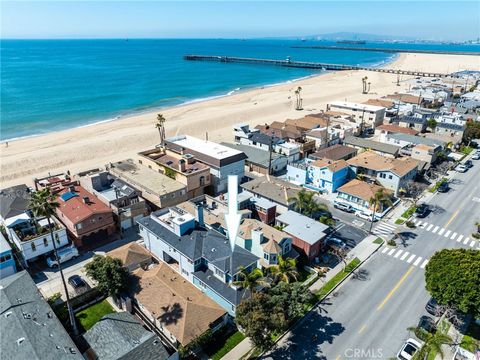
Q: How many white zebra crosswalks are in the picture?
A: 3